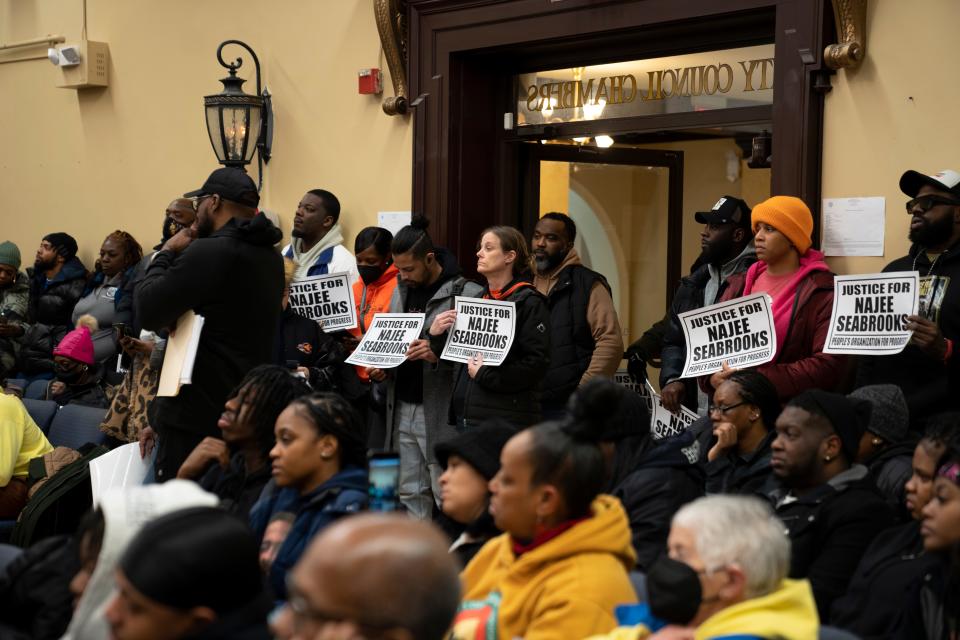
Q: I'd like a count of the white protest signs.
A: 7